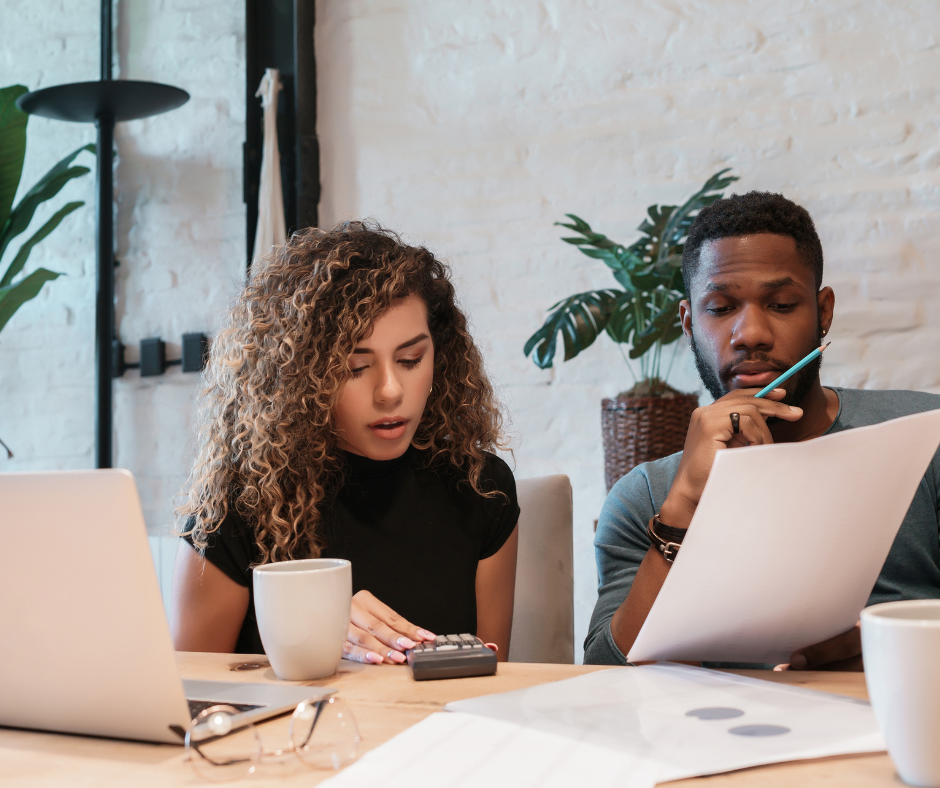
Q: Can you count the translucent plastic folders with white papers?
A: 1